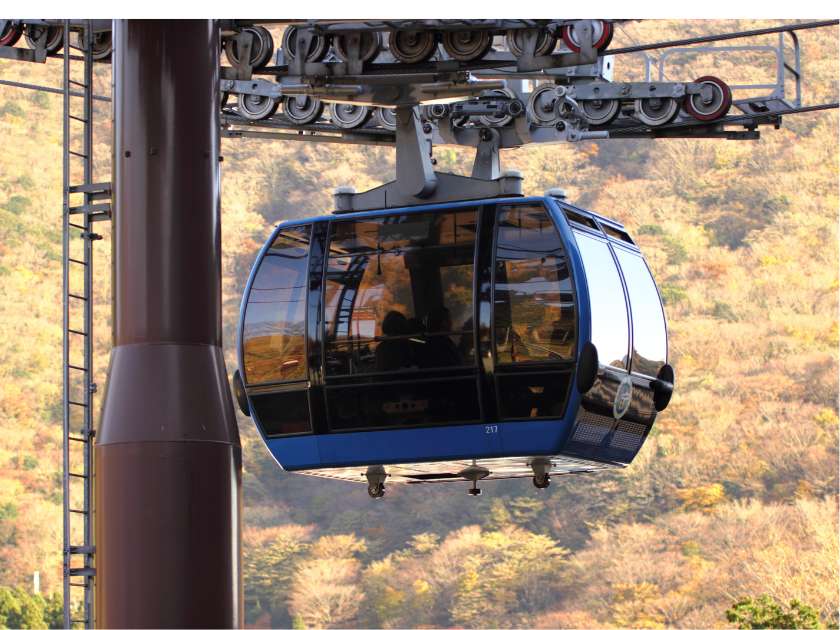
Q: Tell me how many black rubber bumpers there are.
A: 3